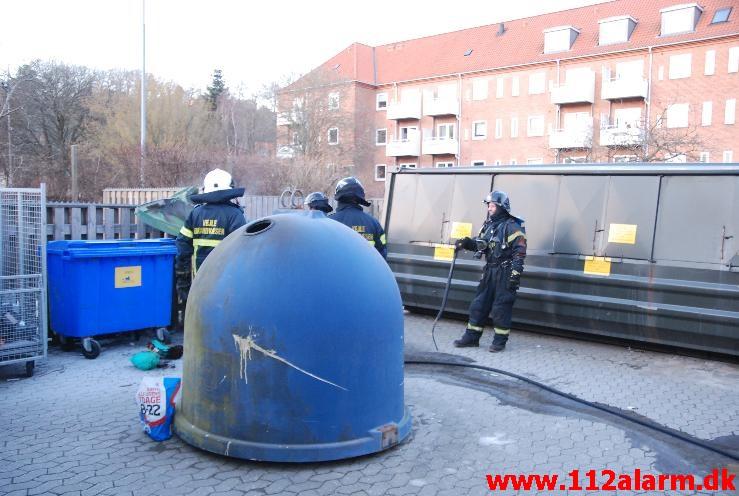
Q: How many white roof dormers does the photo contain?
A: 3